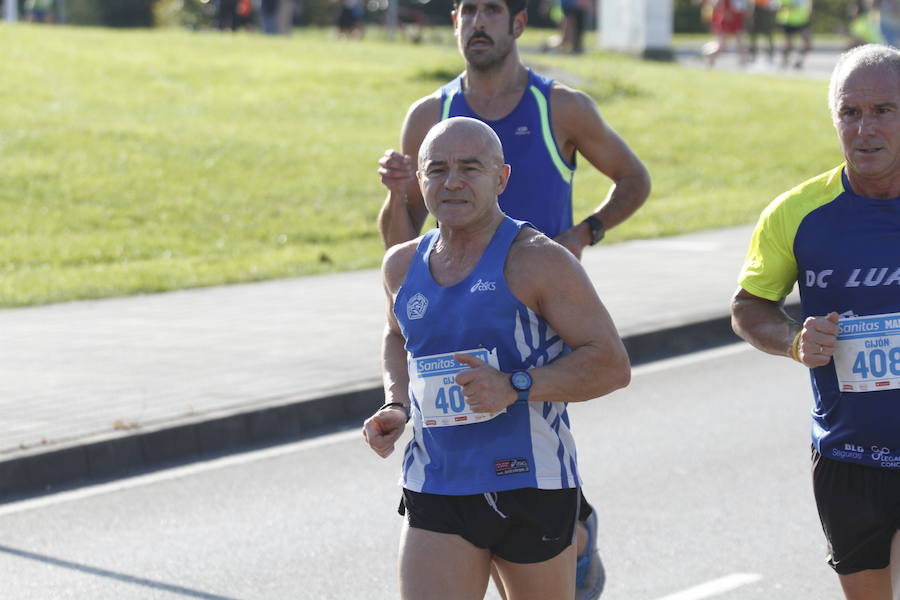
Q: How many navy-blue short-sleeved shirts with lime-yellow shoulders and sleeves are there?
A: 1